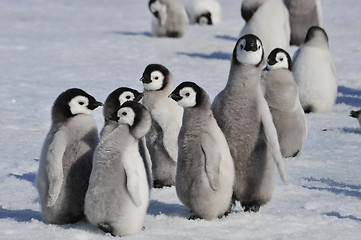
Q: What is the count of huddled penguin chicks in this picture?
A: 7